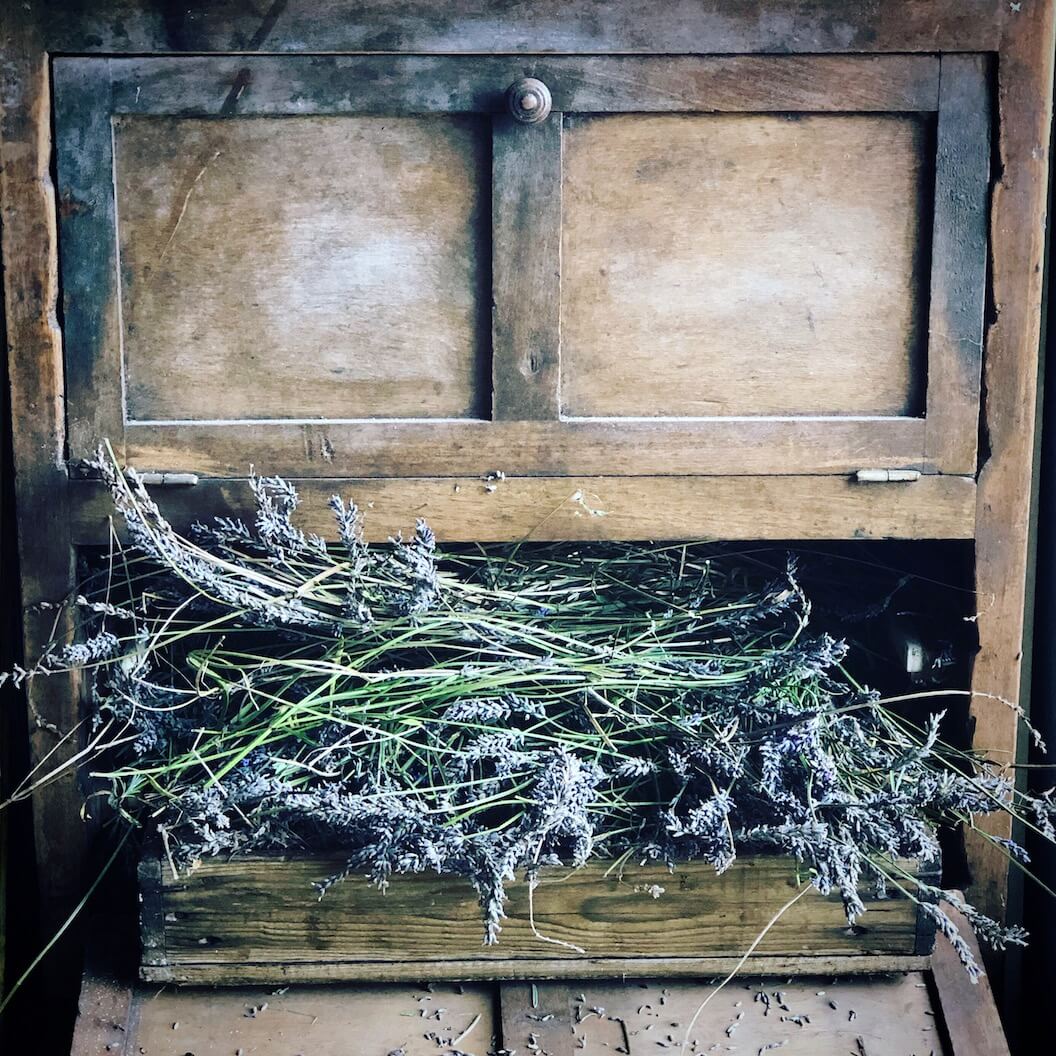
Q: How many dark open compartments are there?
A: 1